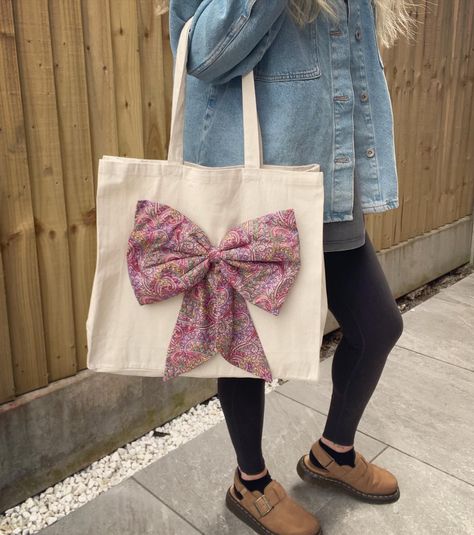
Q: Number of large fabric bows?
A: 1